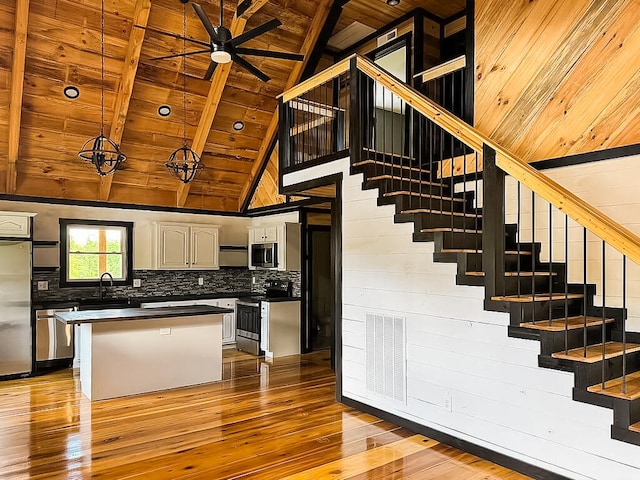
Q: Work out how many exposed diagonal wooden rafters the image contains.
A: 4